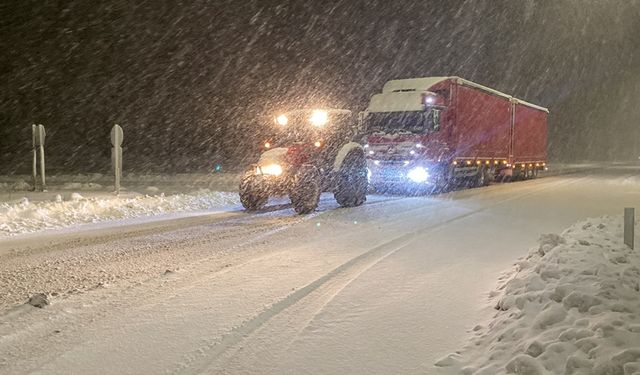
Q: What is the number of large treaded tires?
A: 3